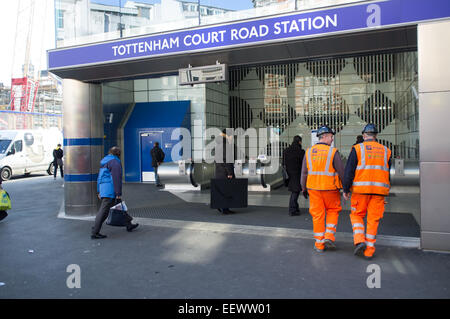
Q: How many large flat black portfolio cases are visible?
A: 1